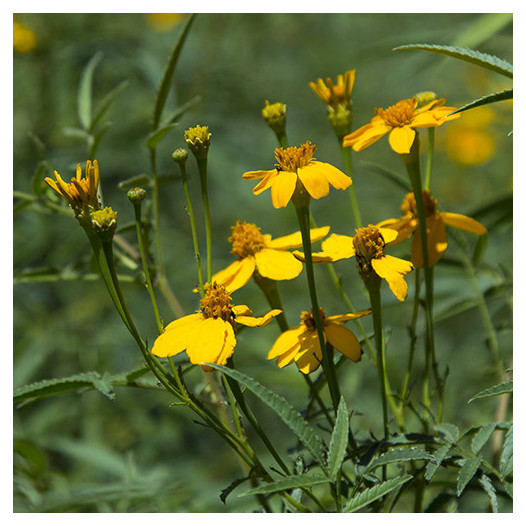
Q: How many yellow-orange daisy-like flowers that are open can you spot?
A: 7